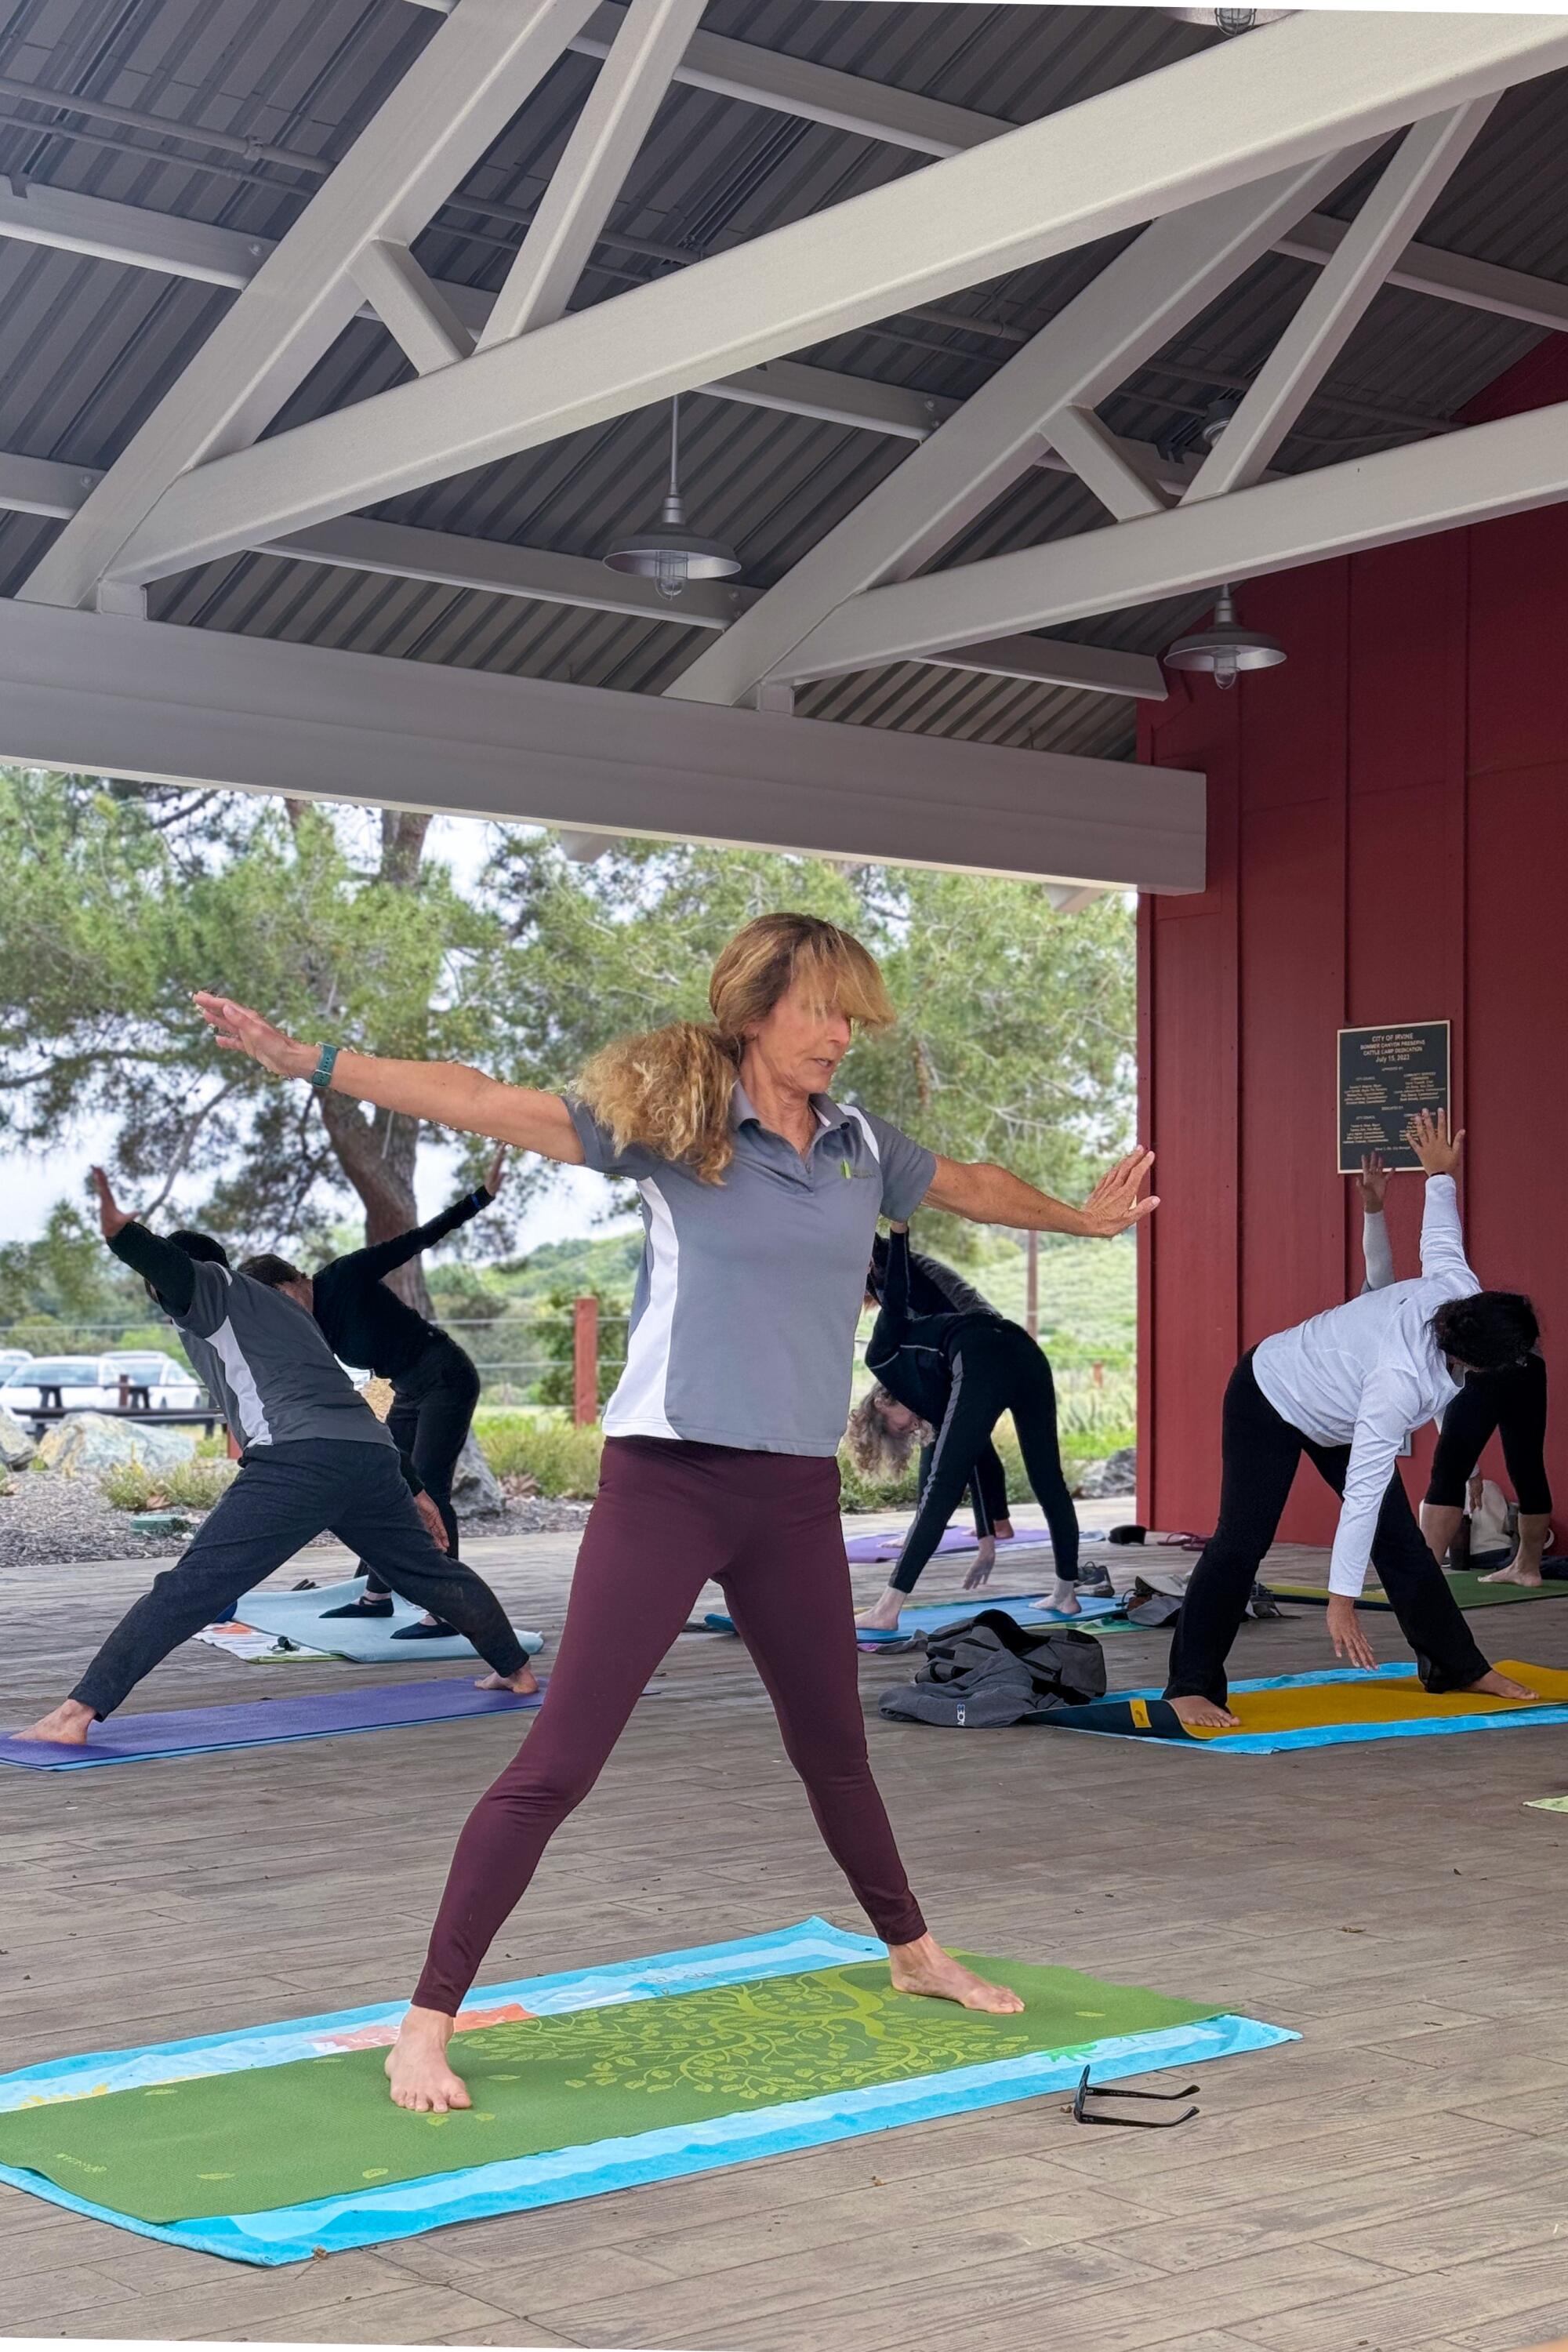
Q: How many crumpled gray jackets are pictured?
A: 1